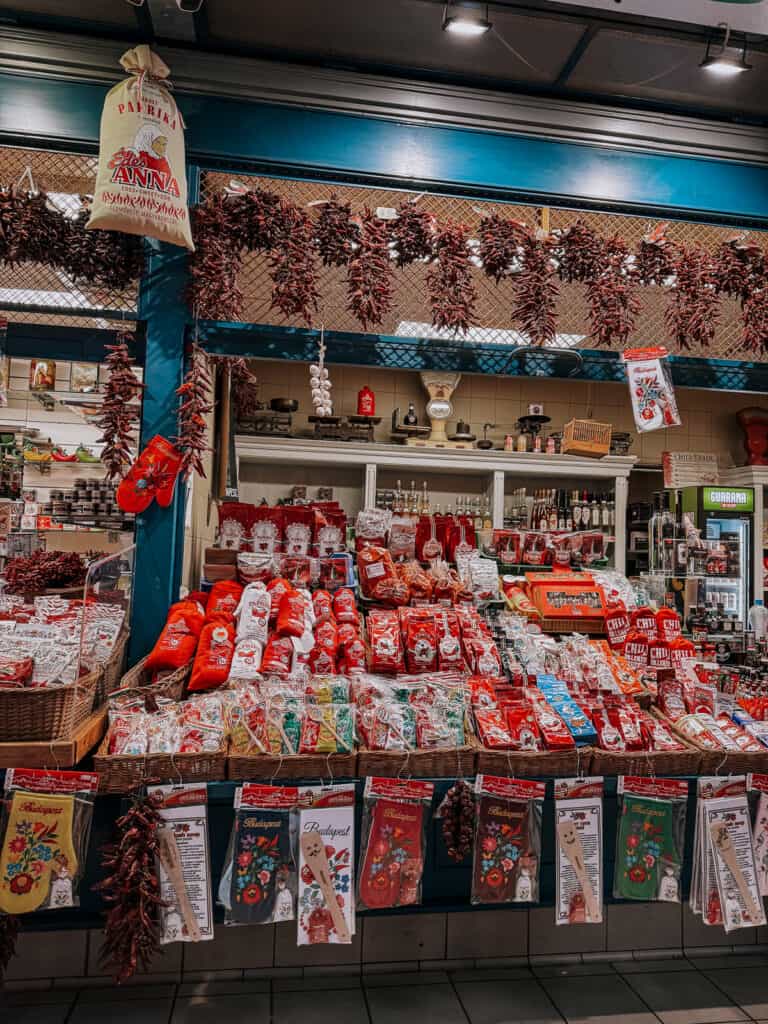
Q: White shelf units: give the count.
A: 2